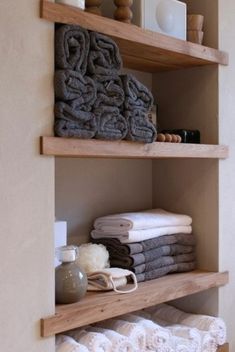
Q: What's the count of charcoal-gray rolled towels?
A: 8